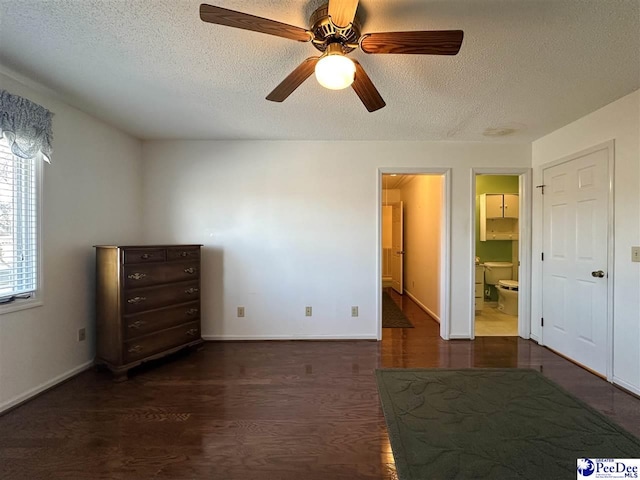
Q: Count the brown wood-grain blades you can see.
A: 5